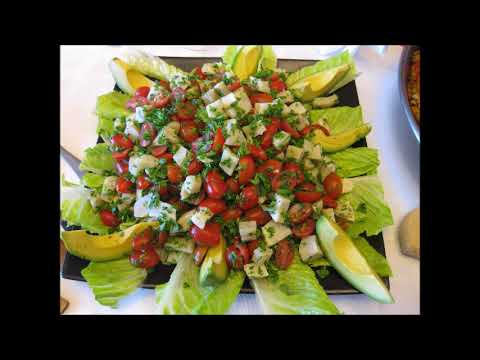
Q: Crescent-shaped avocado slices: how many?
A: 7